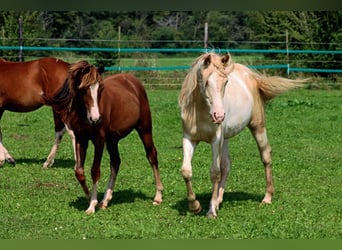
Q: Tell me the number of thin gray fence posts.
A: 4